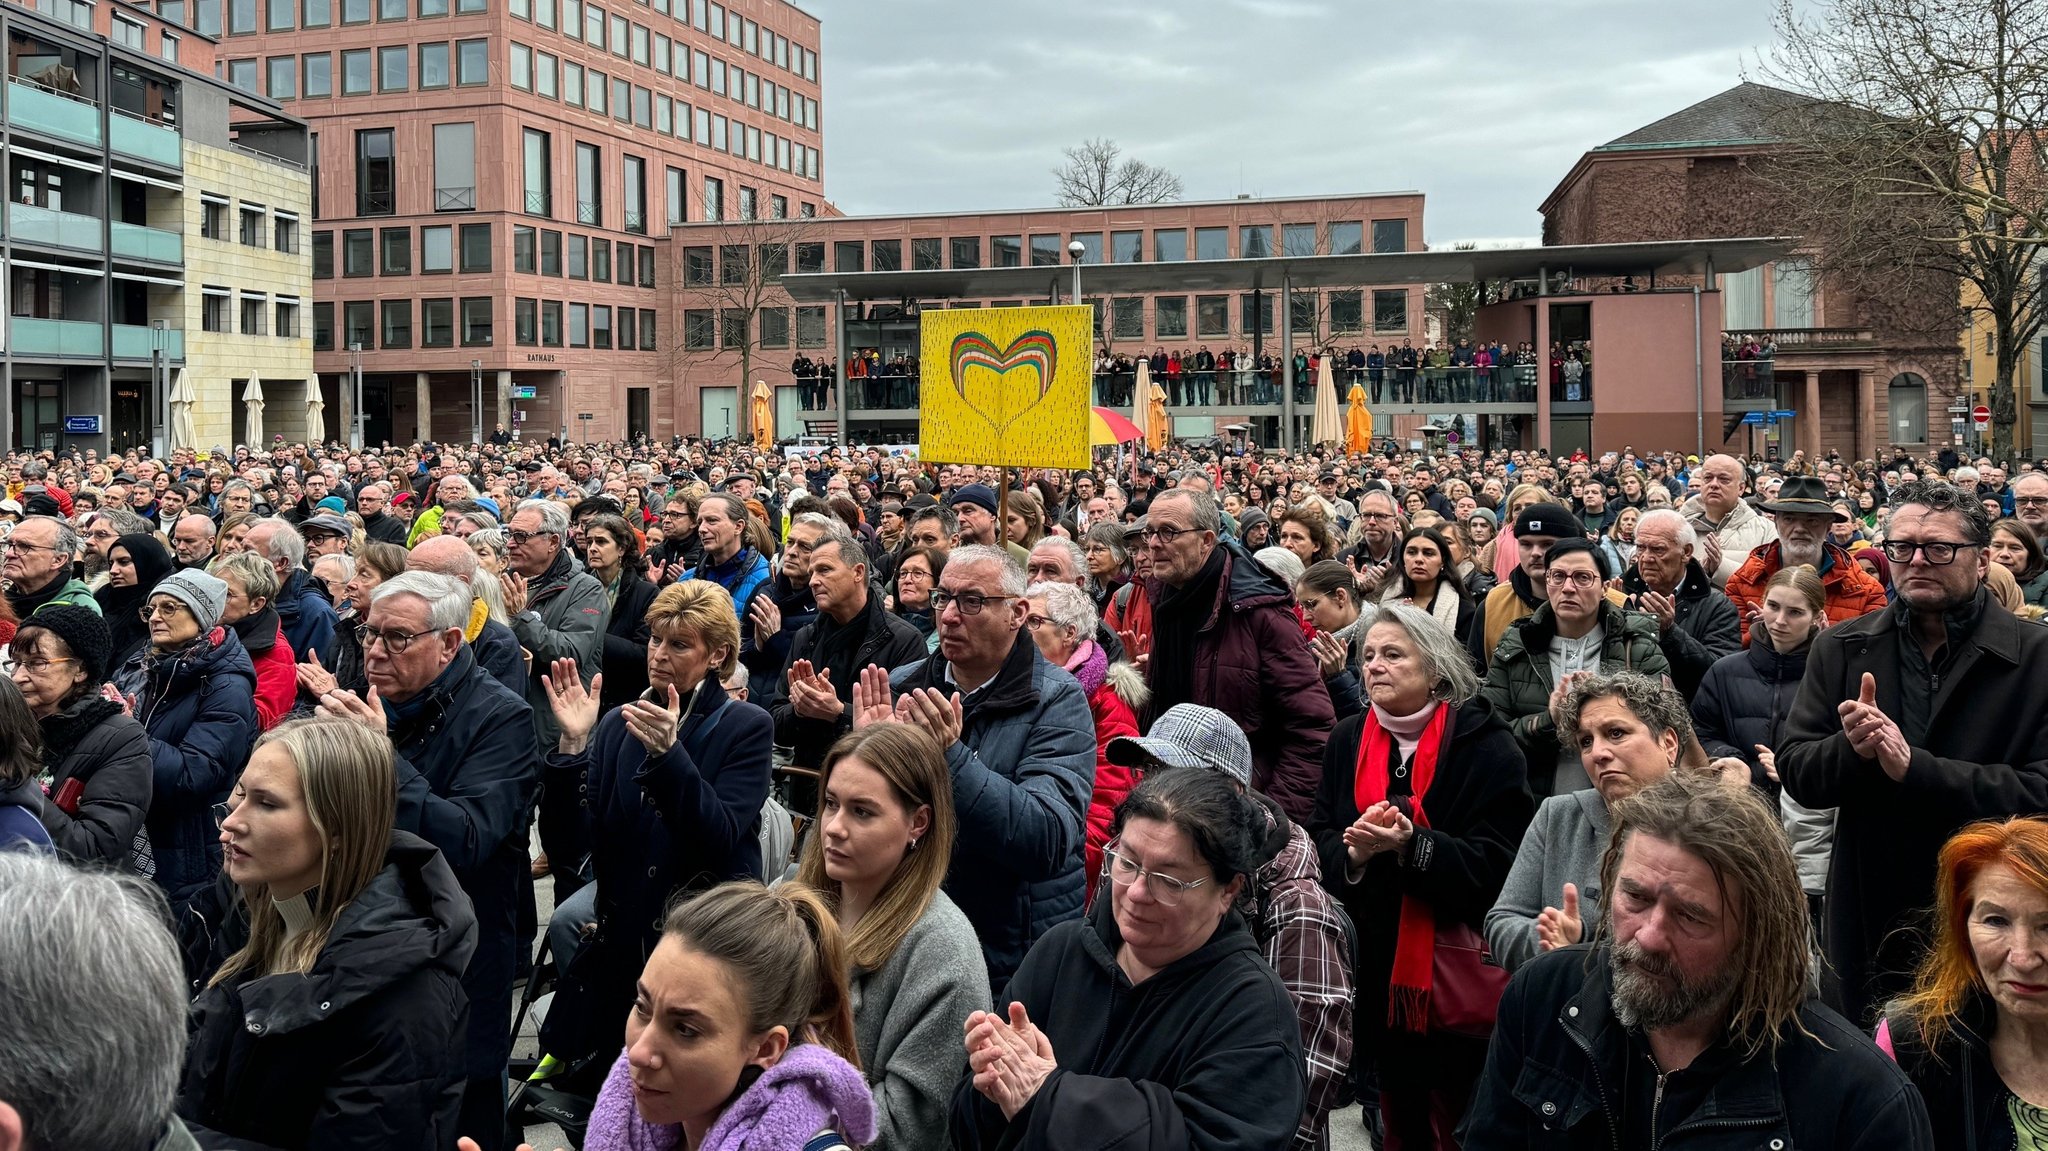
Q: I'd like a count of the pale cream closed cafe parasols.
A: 5